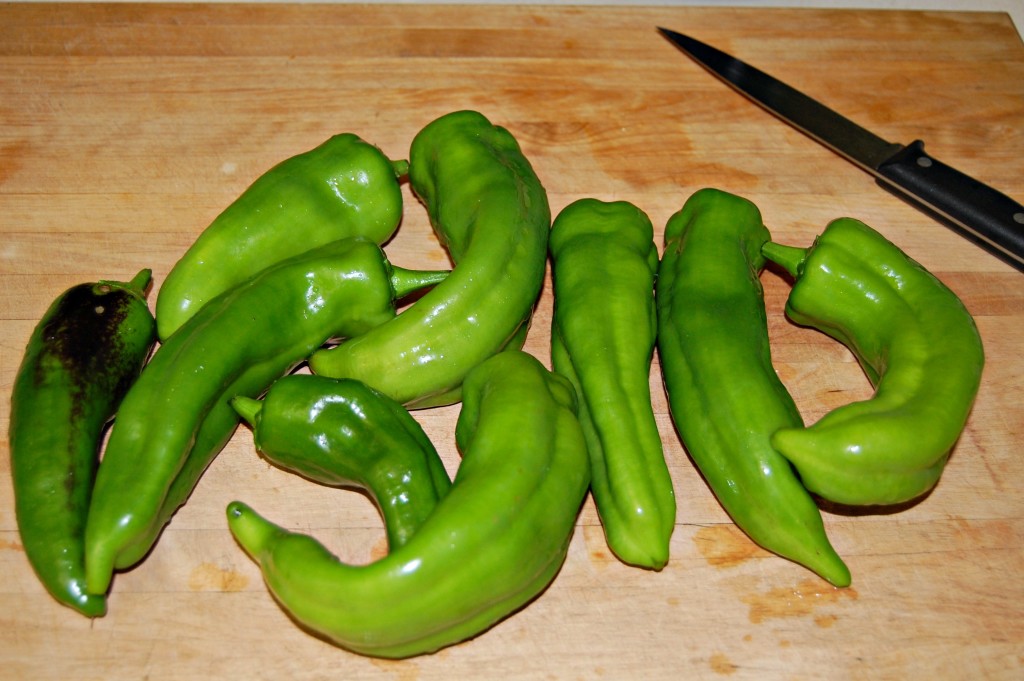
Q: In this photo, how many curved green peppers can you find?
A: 4